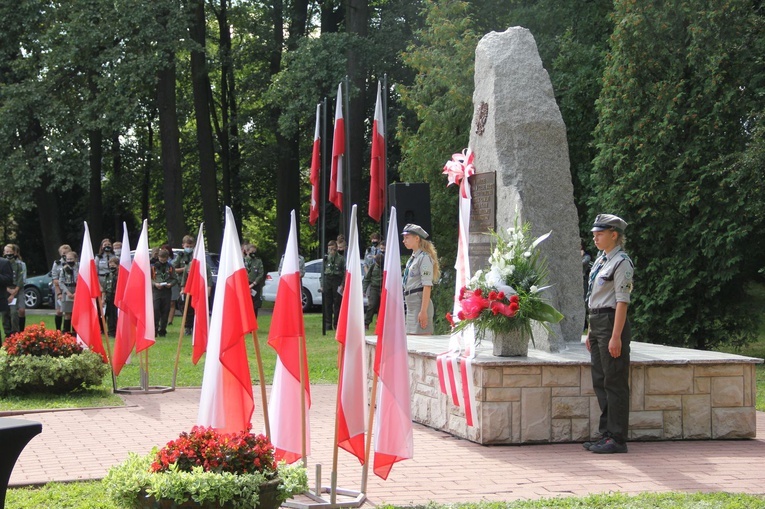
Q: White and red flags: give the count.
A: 11